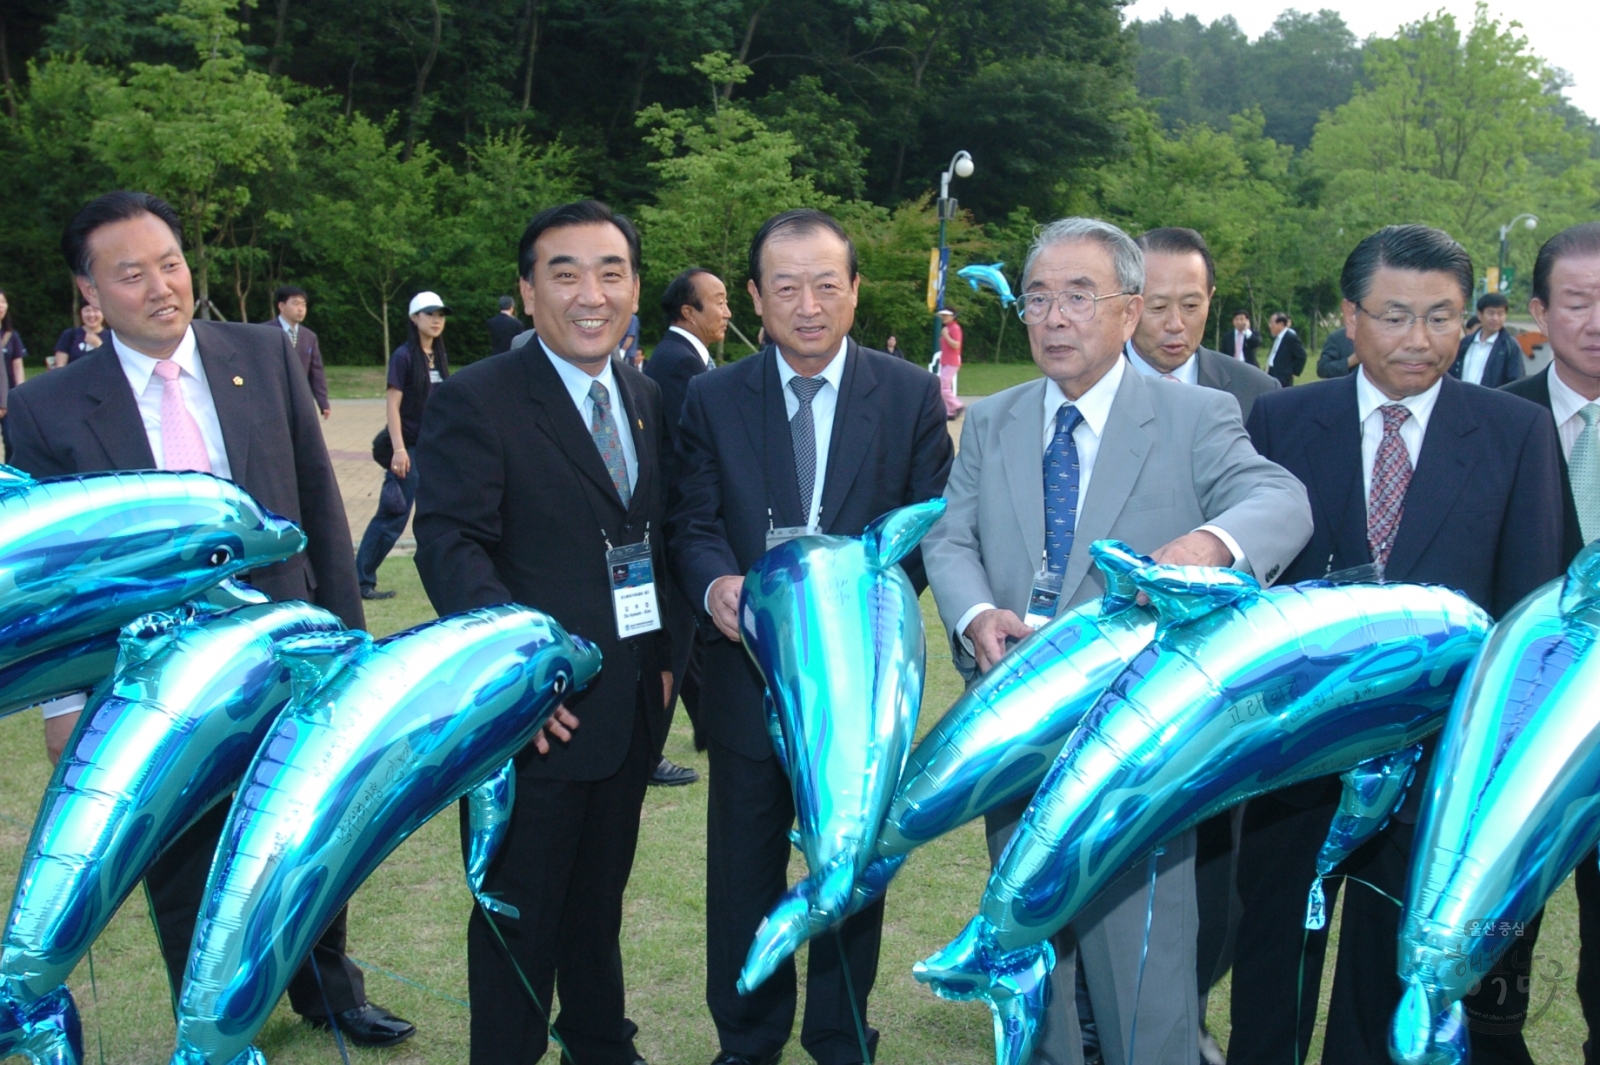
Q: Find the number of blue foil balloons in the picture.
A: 9